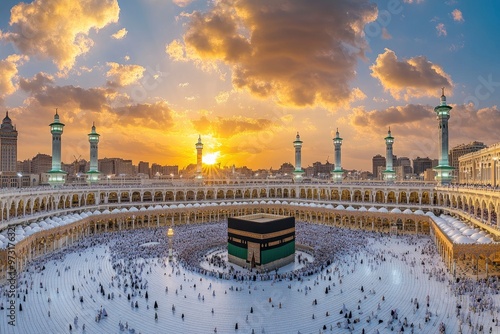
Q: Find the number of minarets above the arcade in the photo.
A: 7